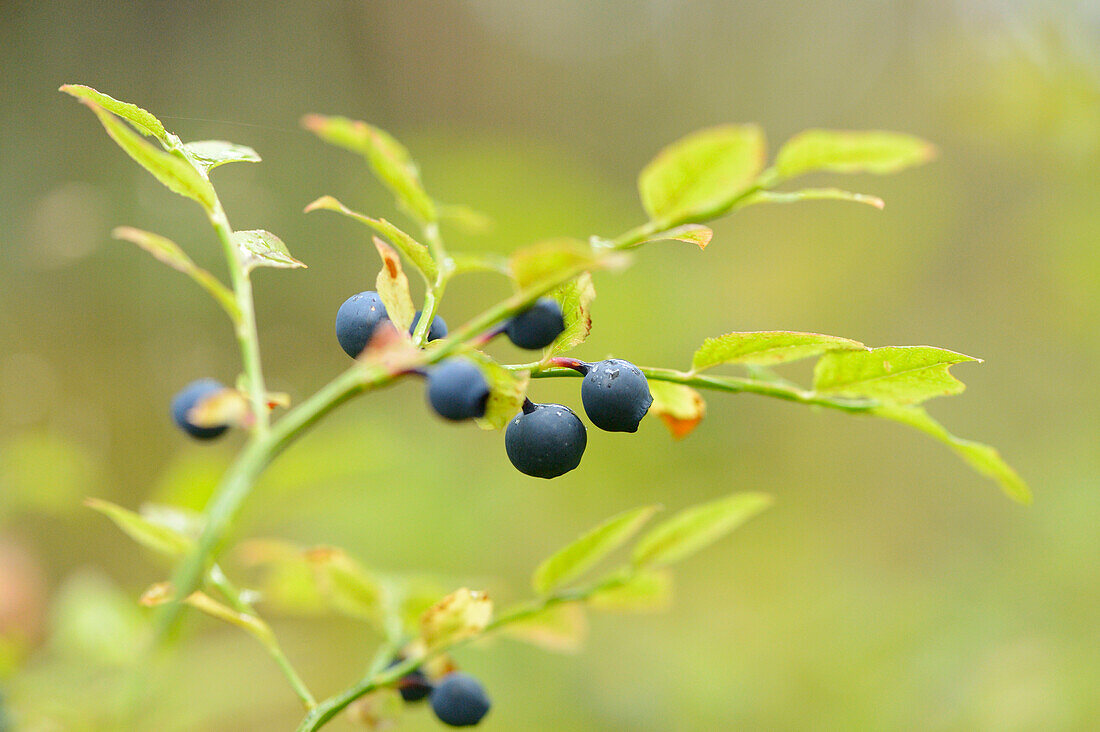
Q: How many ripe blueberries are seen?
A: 9